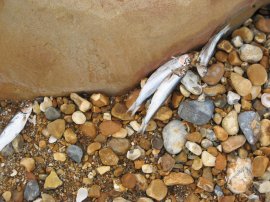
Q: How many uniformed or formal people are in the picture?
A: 0